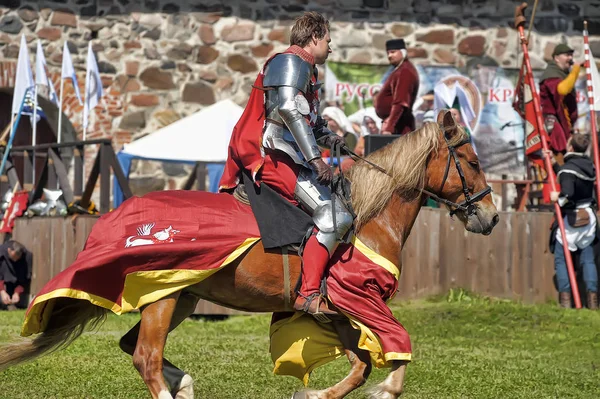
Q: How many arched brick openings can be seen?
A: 1